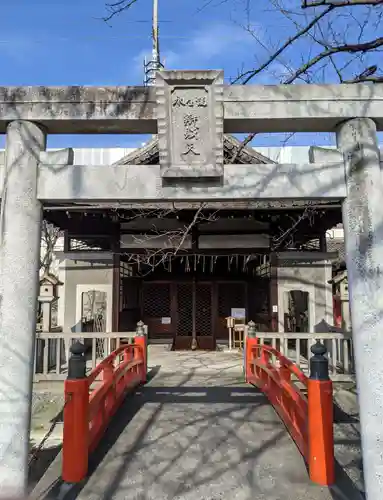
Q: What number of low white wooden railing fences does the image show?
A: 2